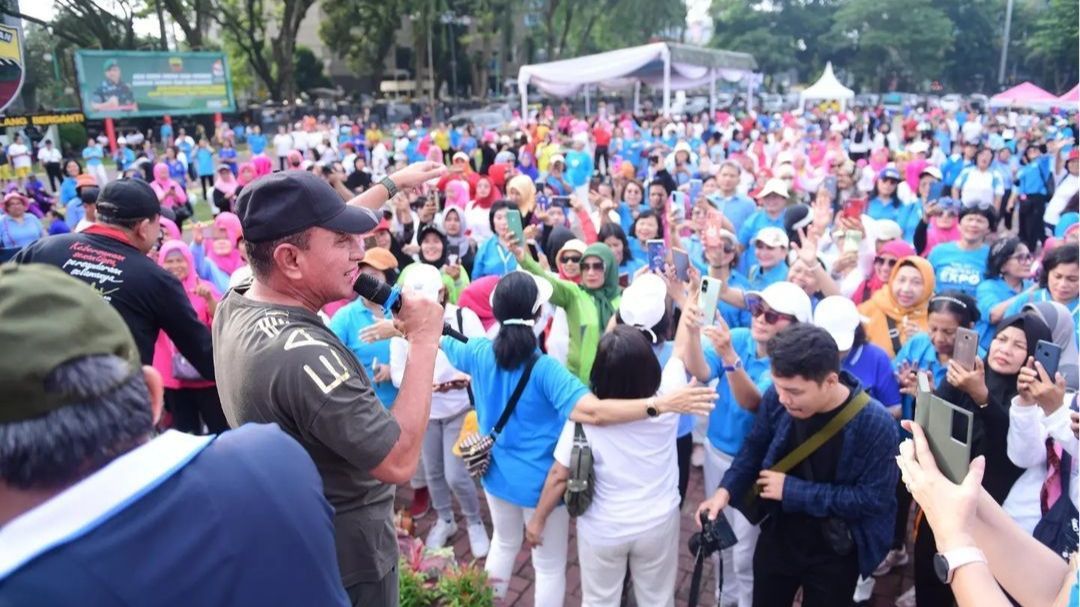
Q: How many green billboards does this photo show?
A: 1